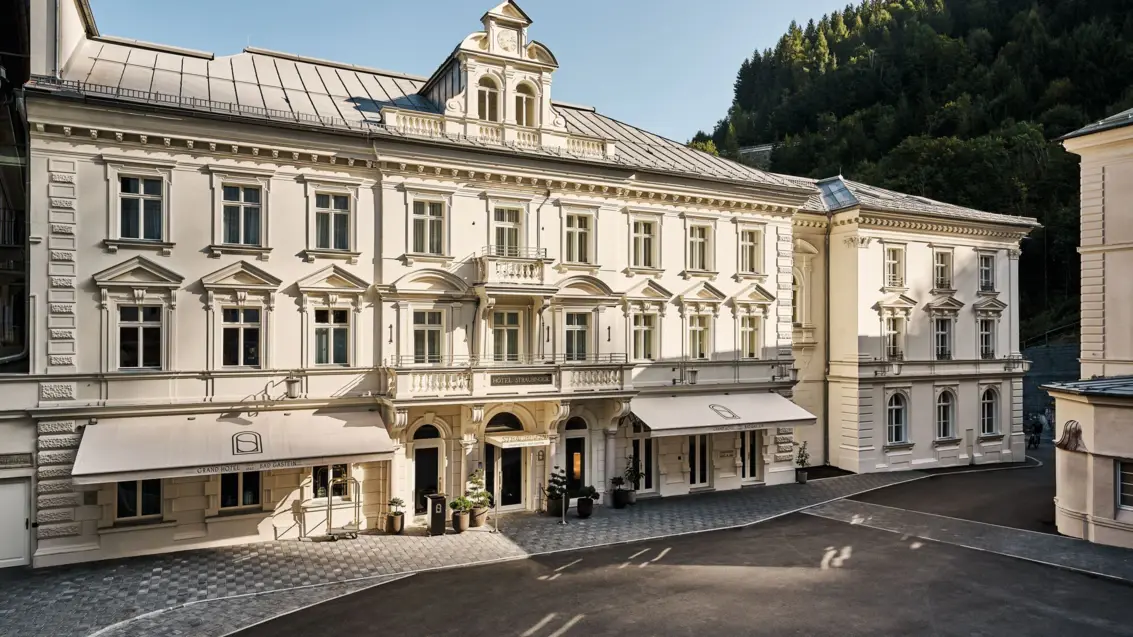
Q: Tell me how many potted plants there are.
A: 8